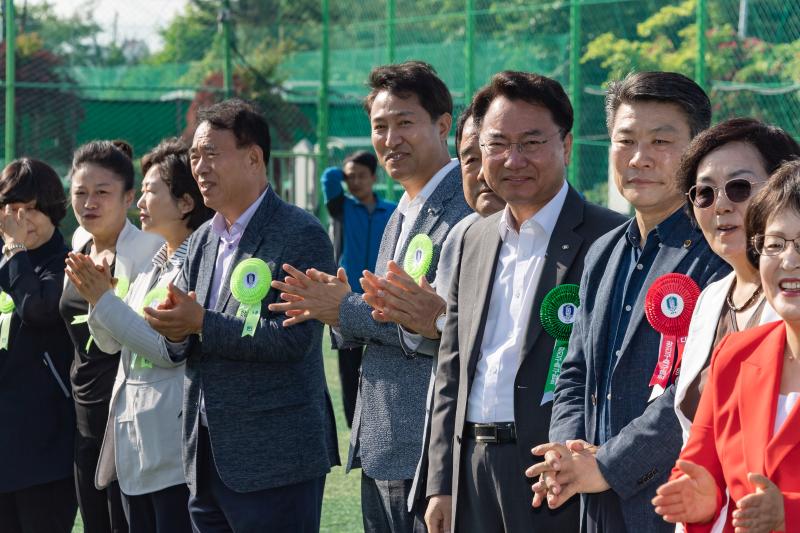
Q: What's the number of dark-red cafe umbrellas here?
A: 0